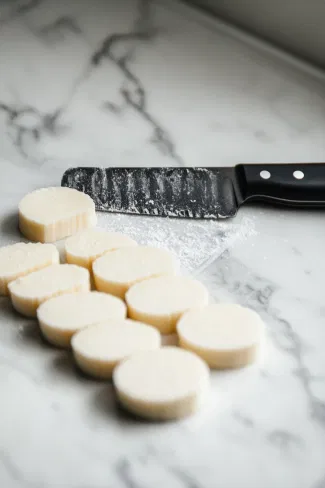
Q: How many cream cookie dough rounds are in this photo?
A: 10